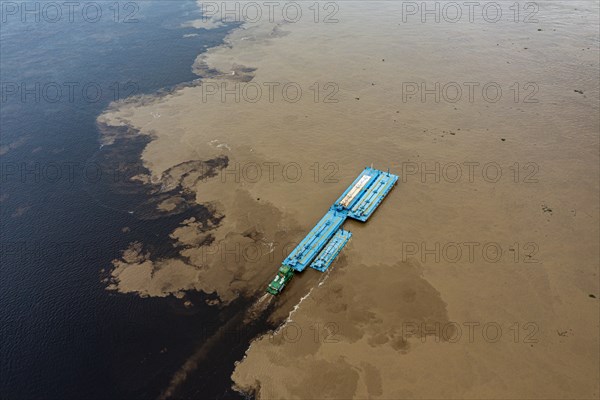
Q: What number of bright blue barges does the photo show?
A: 4